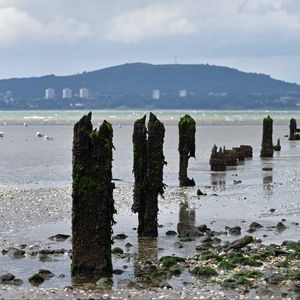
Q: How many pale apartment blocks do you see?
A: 5